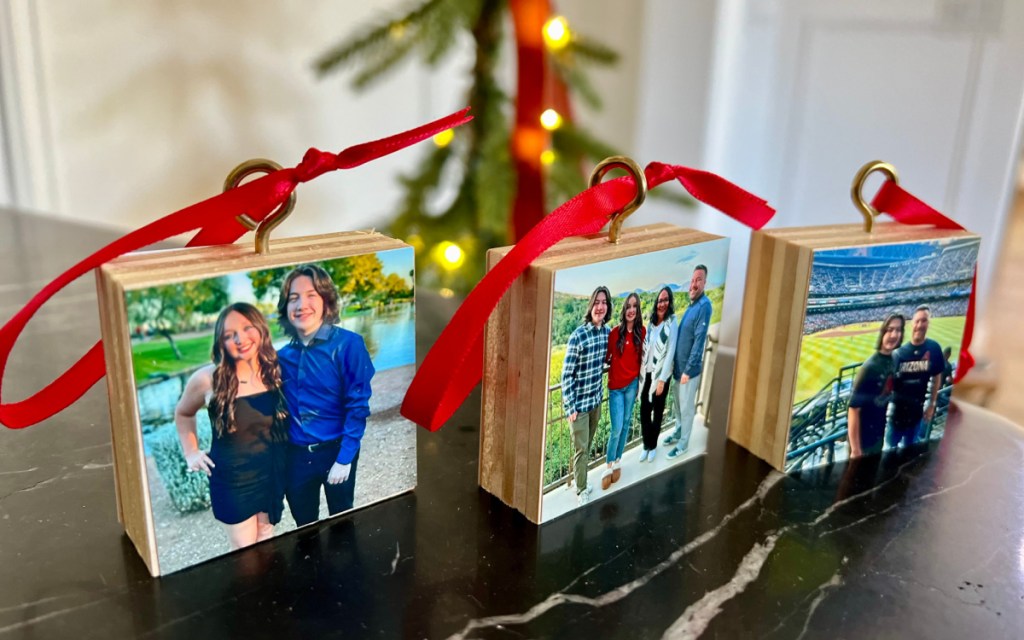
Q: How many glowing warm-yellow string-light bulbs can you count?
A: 5